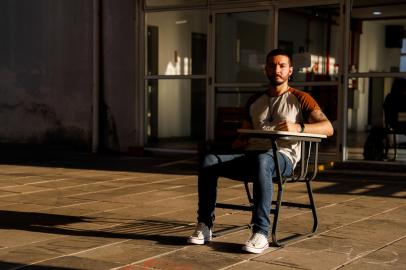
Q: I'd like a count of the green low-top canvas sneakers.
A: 0